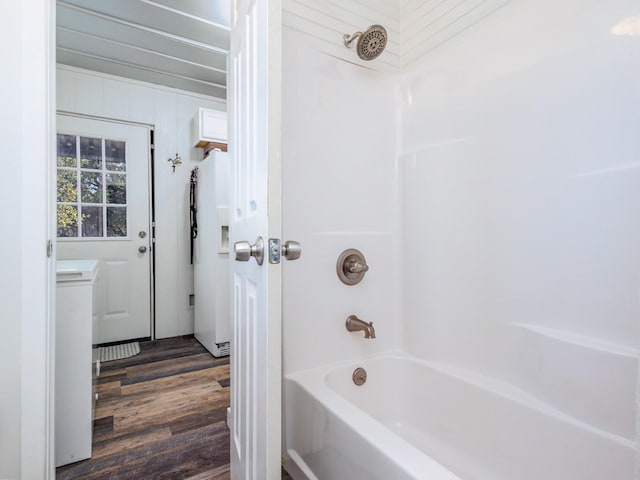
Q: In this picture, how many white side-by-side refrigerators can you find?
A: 1